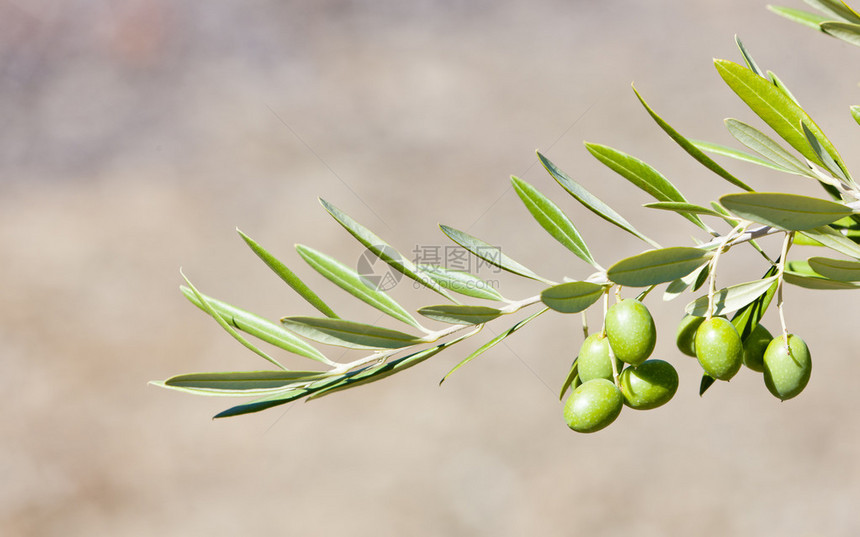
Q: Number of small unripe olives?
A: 8